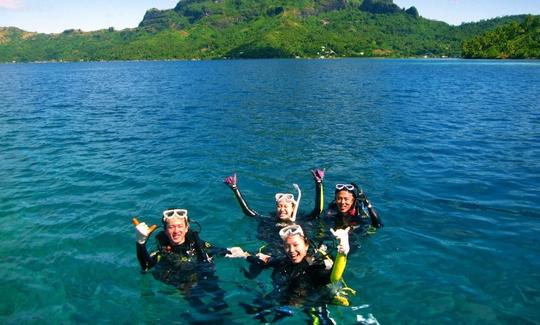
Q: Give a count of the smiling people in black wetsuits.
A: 4